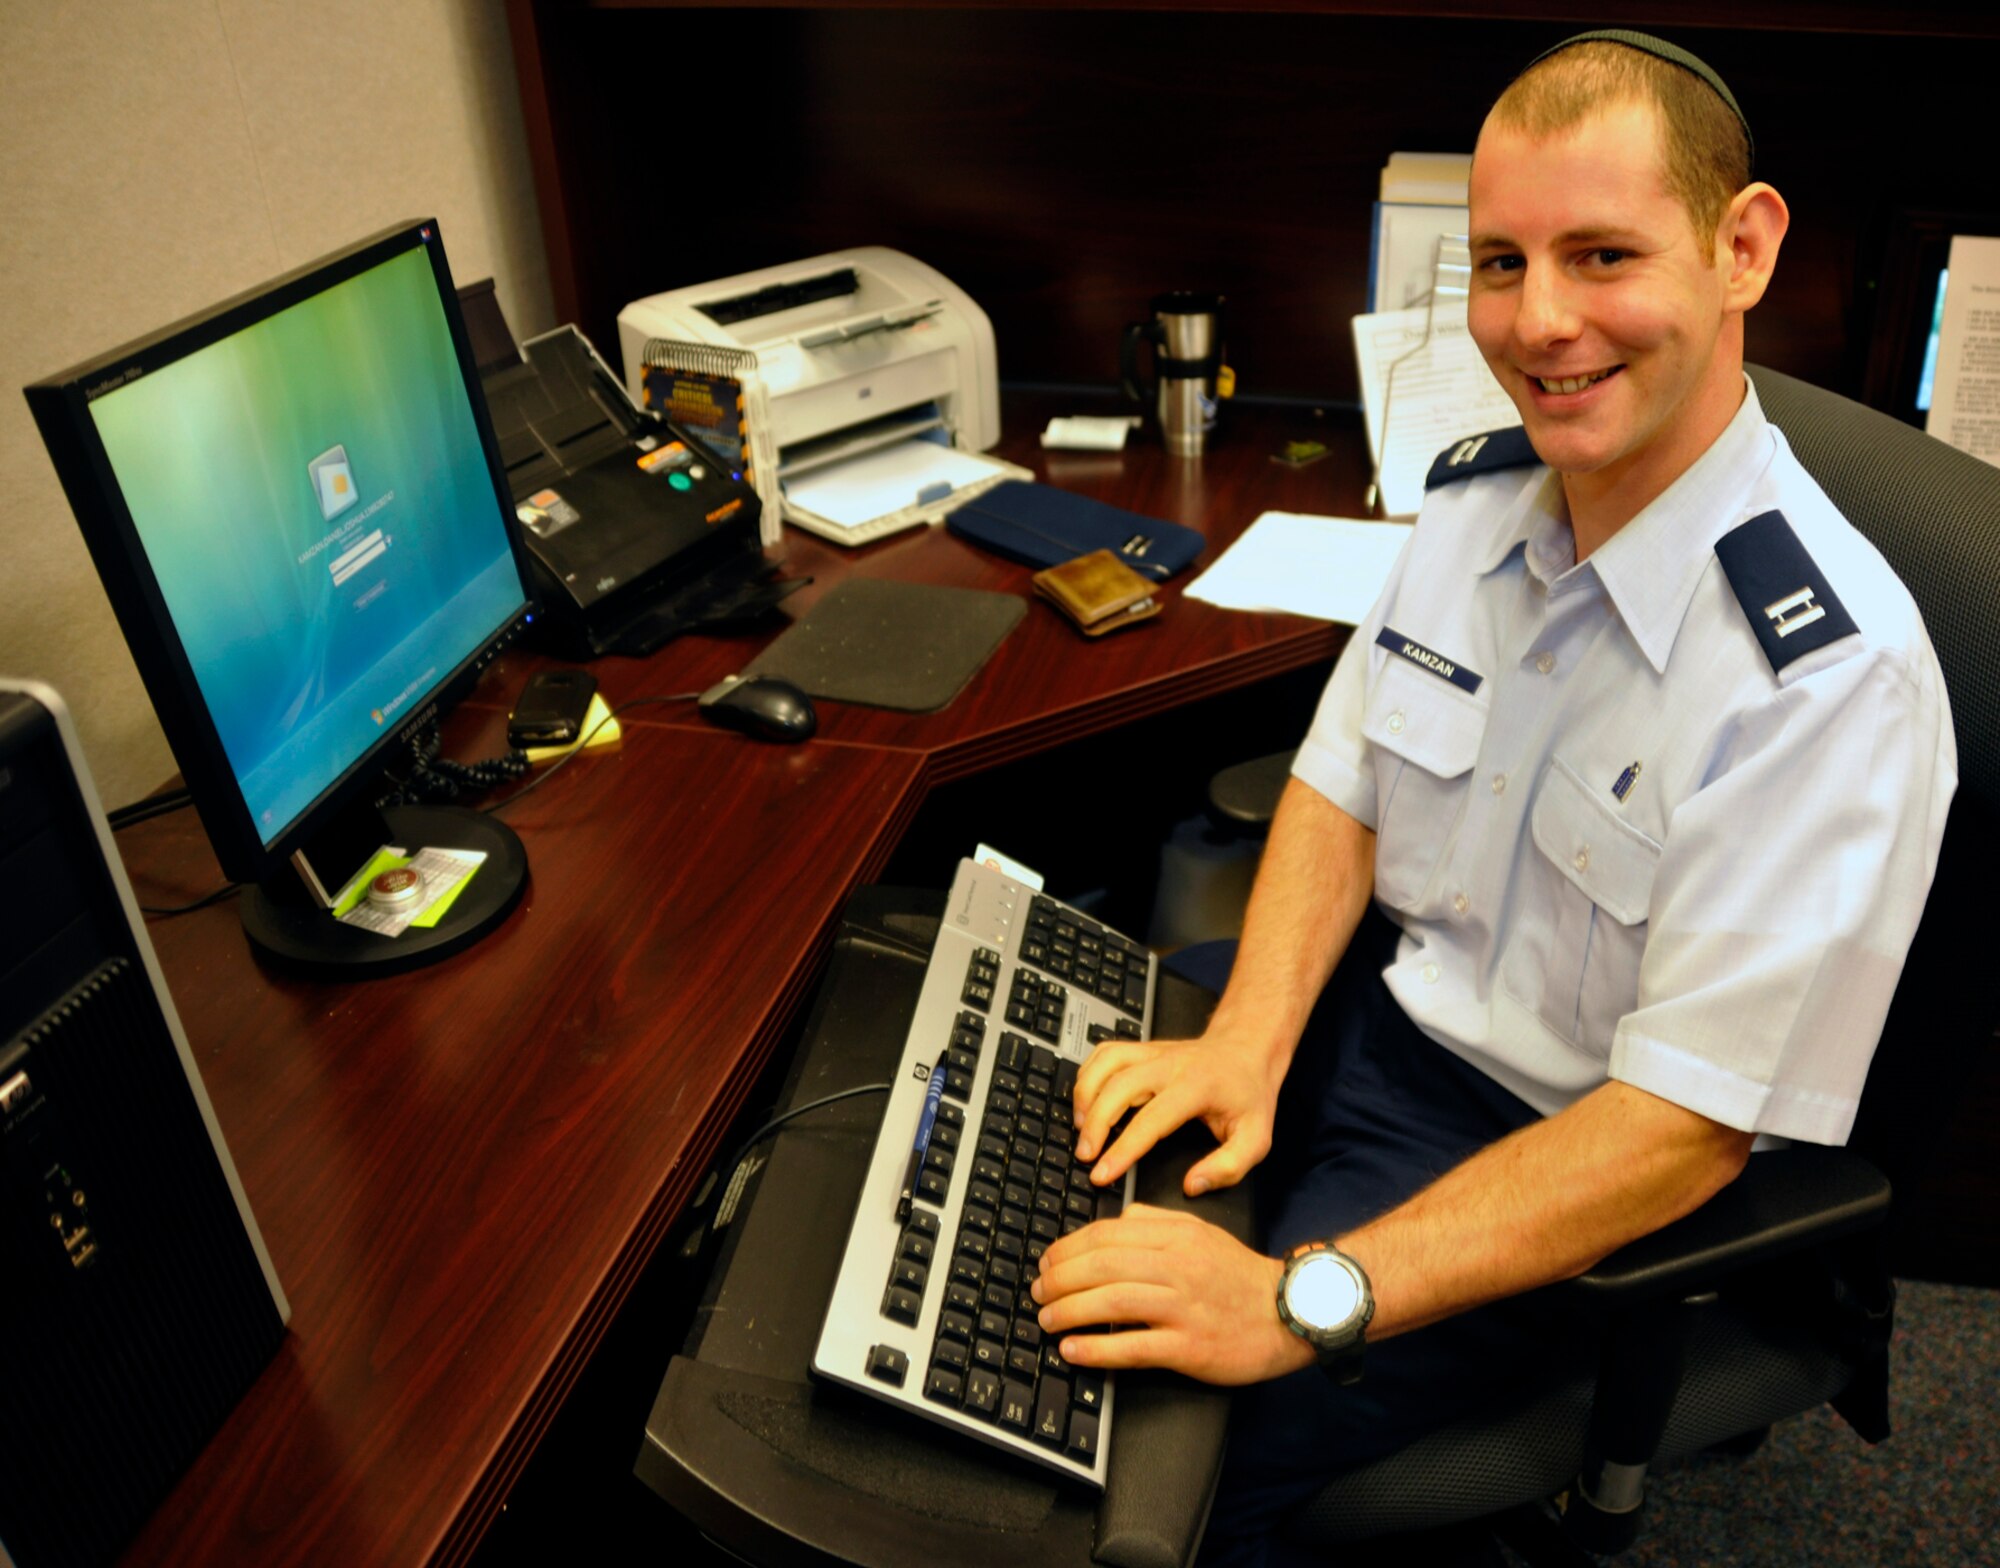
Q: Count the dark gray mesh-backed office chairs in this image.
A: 1